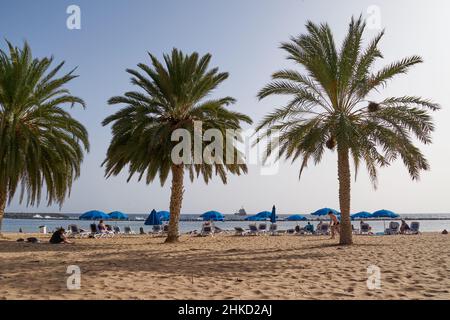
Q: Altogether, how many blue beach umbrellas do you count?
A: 12